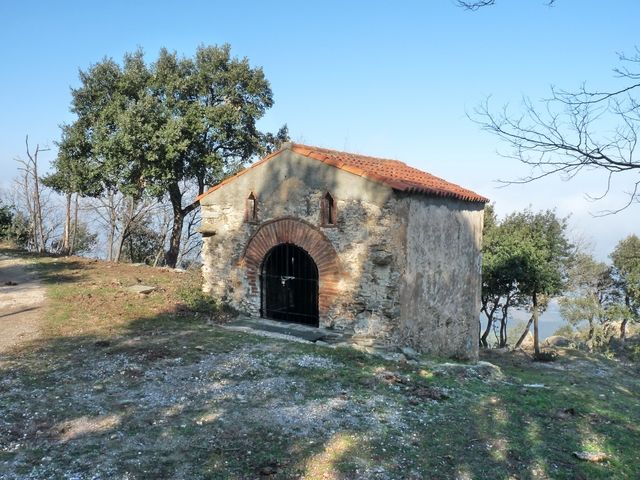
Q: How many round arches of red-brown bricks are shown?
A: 1